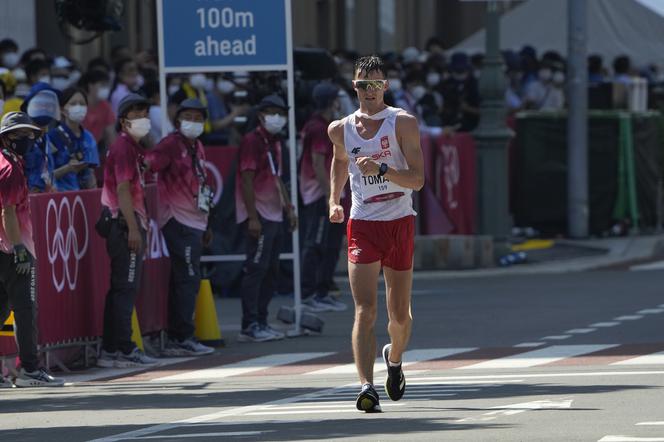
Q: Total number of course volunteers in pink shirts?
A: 5